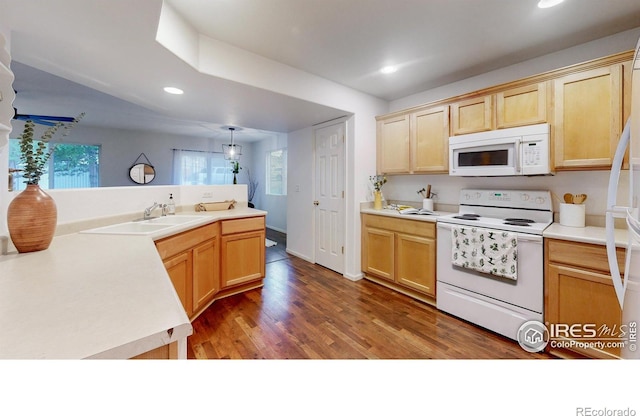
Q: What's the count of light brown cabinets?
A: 11